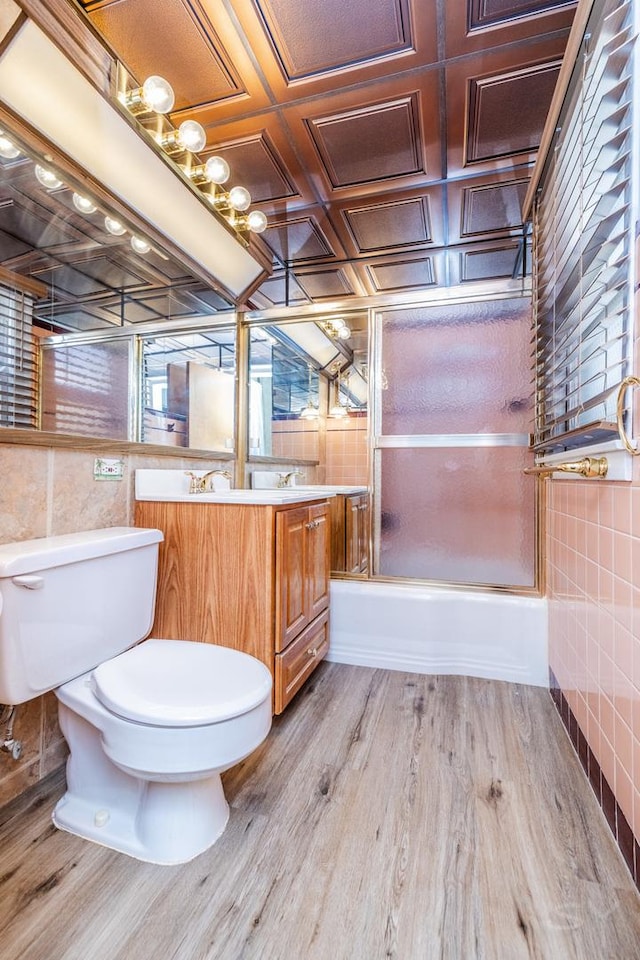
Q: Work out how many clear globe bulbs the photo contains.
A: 5